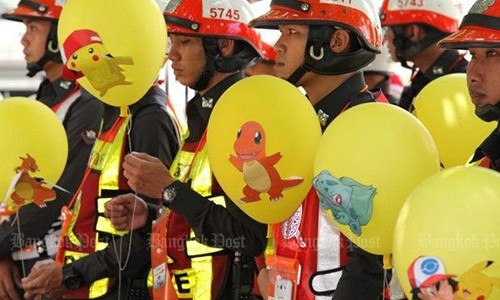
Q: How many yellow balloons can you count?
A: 6